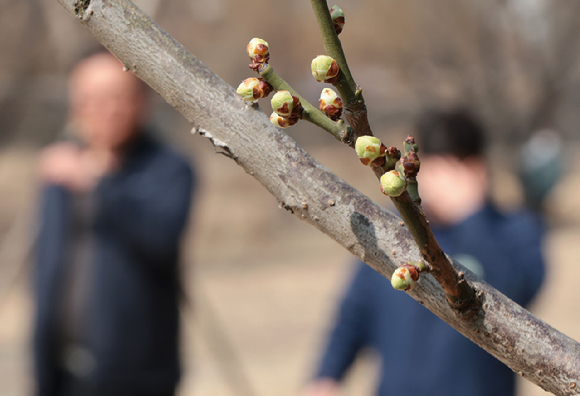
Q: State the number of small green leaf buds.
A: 10